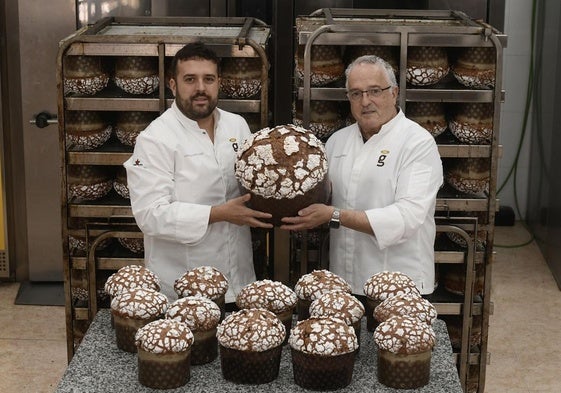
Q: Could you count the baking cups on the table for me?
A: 13